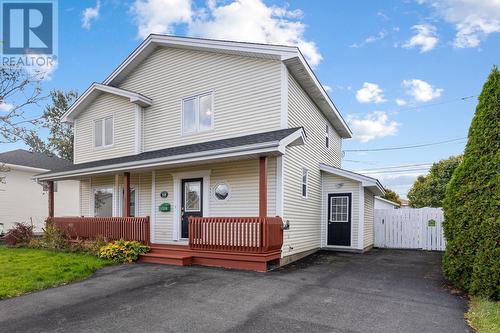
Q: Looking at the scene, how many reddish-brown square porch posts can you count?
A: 3